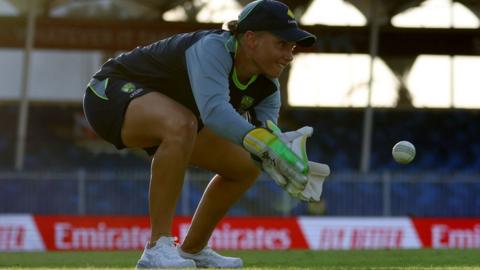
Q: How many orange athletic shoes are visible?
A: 0